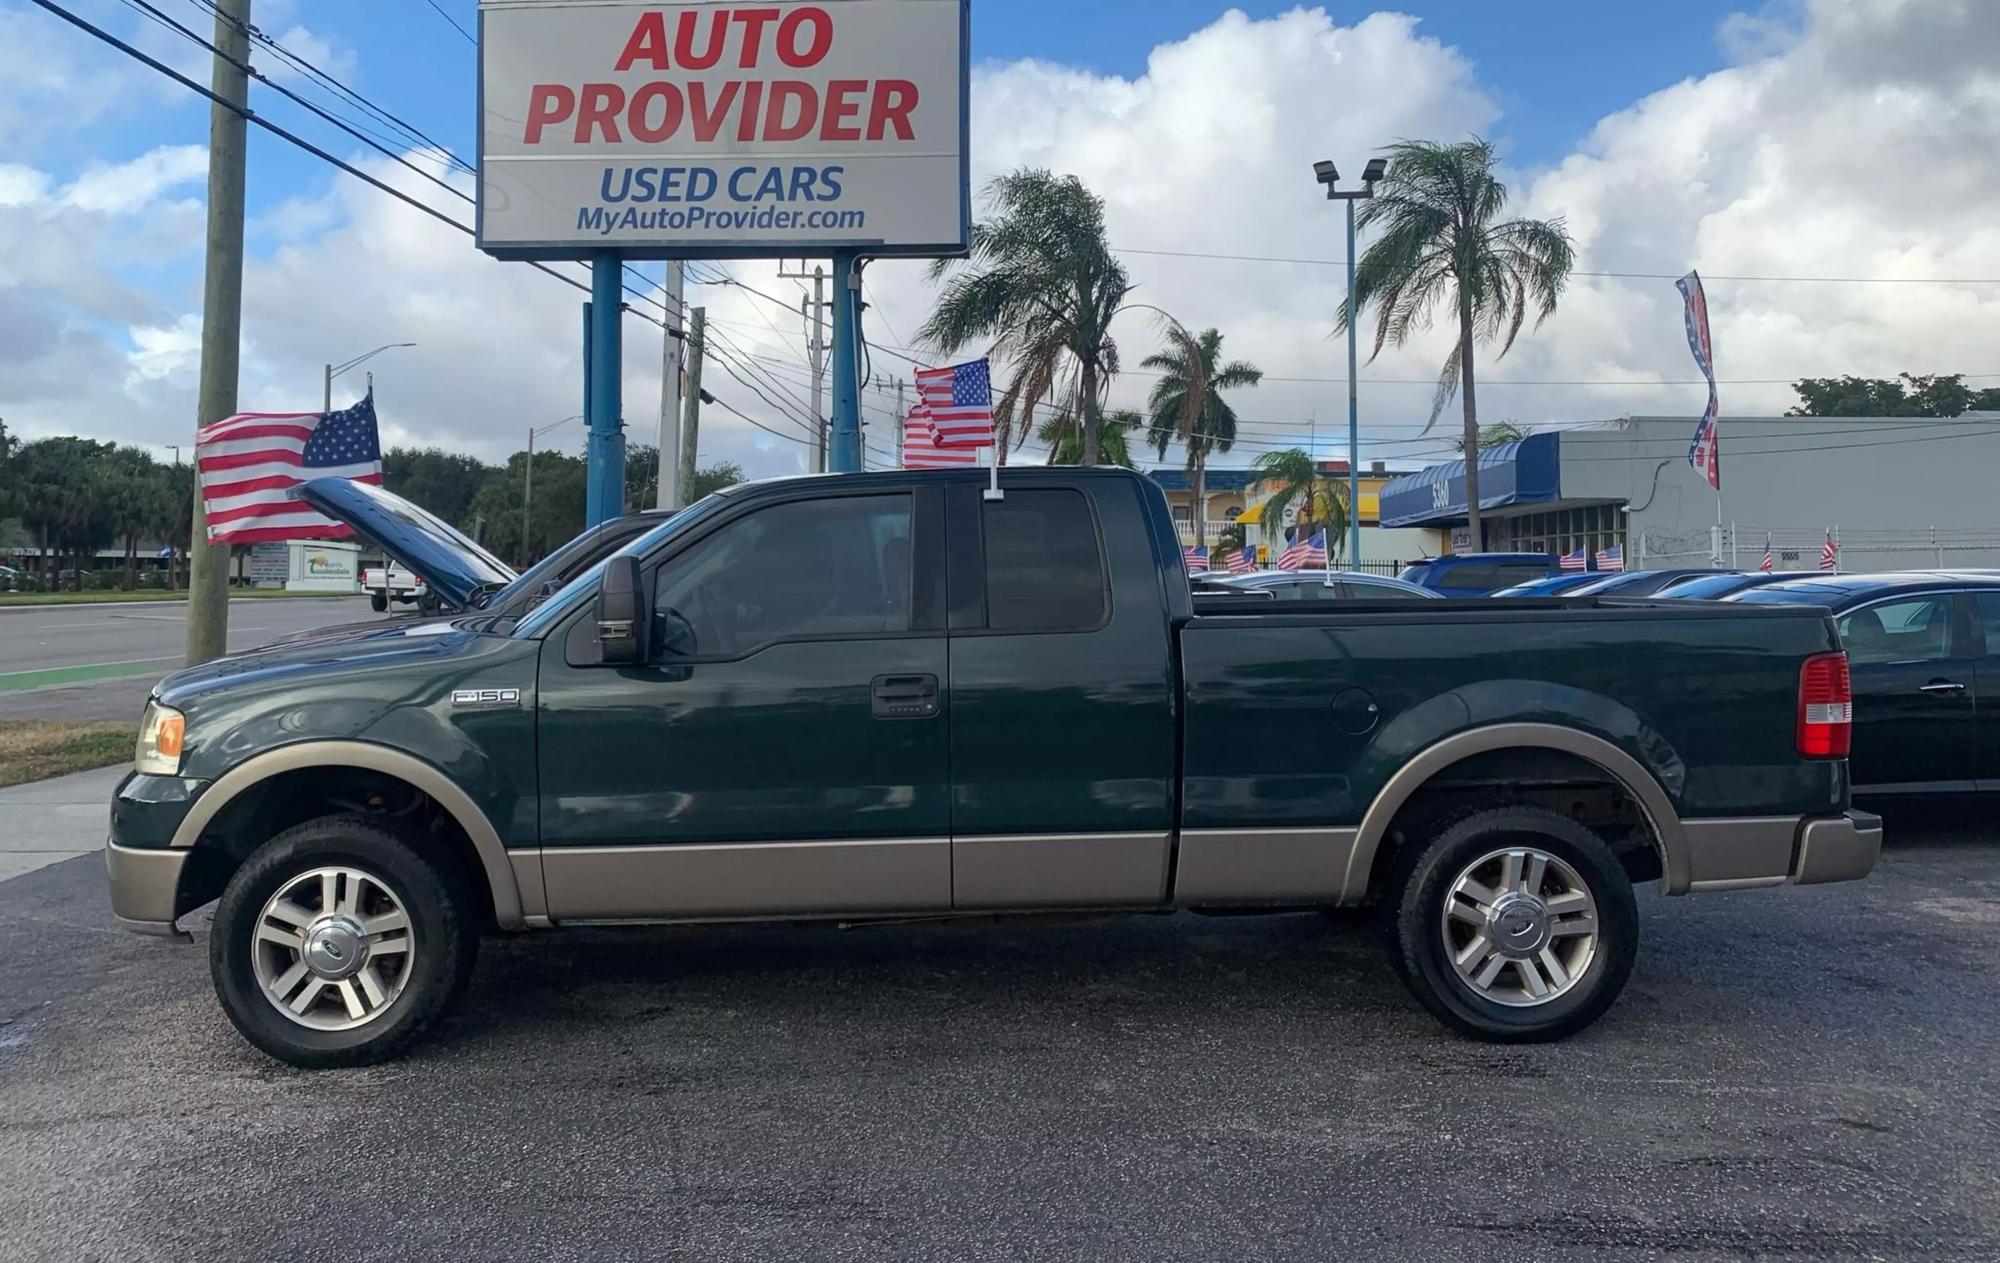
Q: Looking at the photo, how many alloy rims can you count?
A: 2